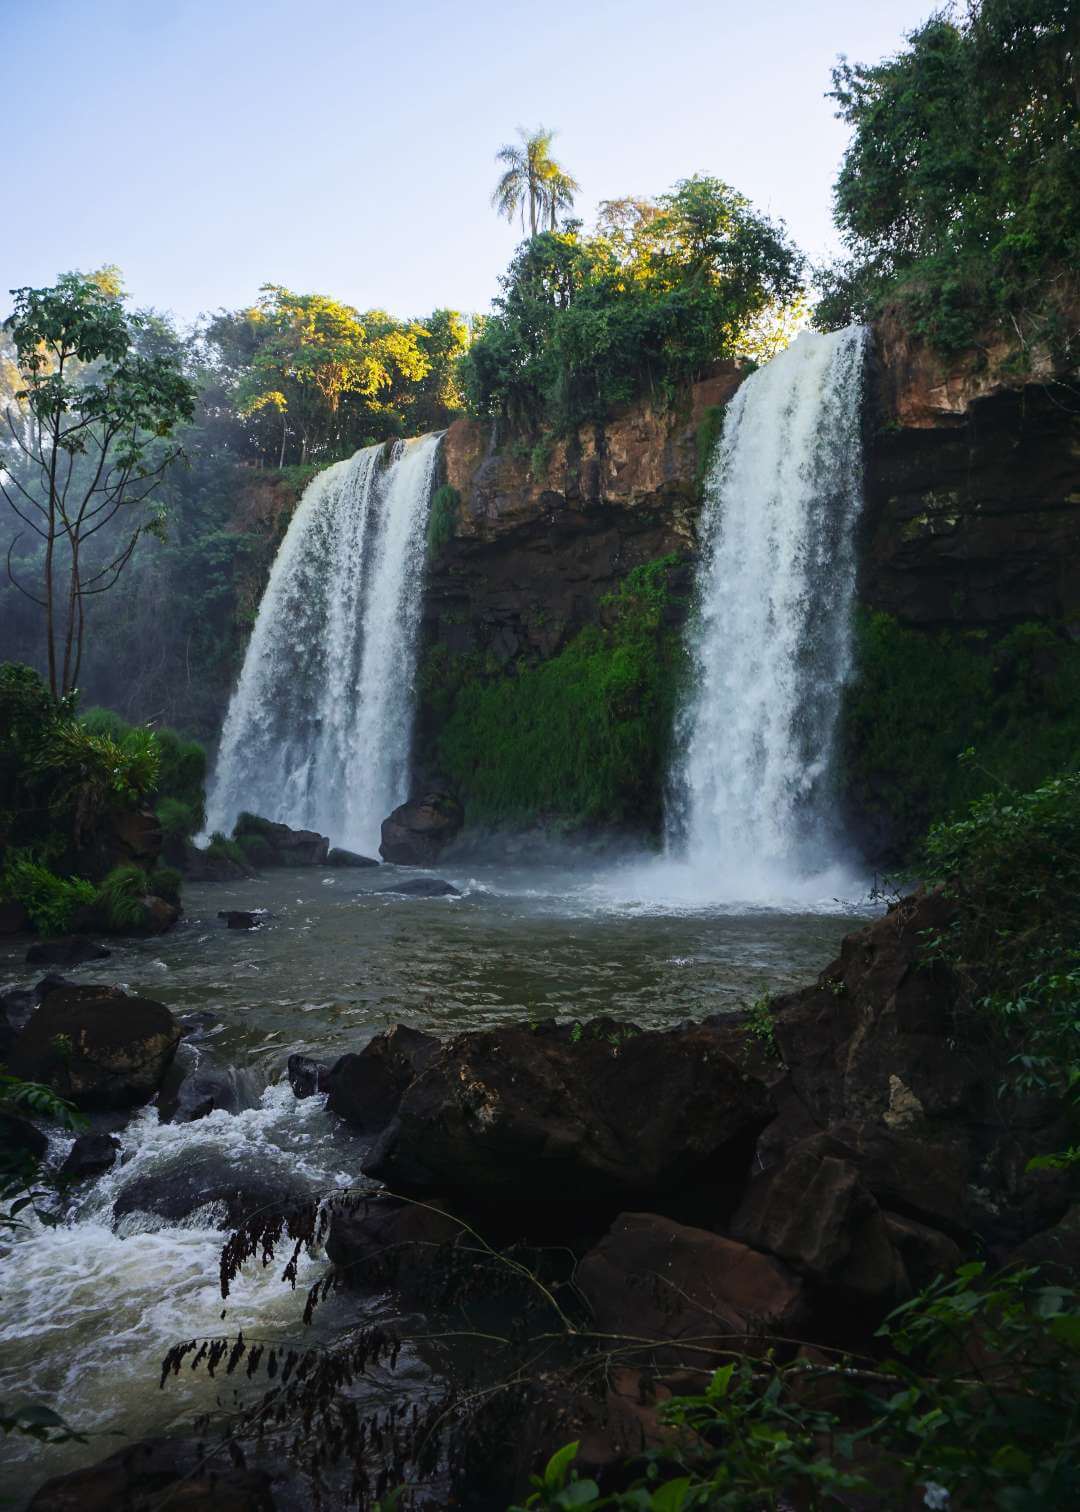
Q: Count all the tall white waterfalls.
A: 2